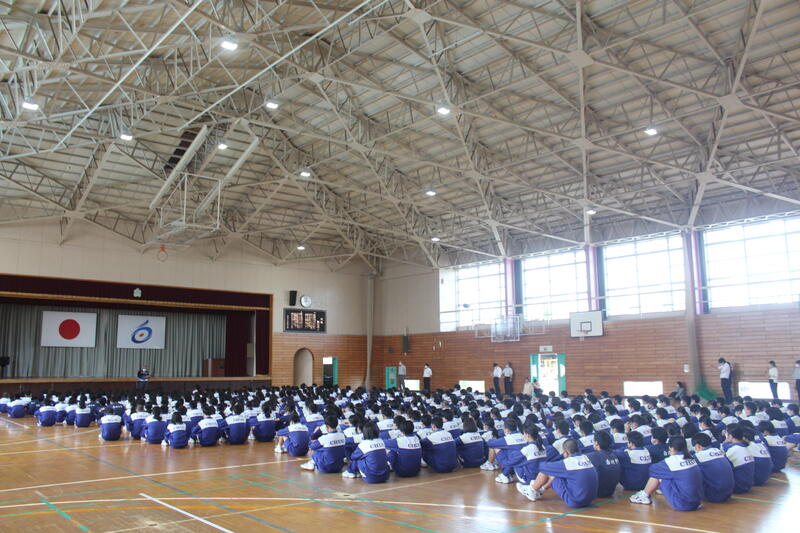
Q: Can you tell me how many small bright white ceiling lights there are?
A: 12